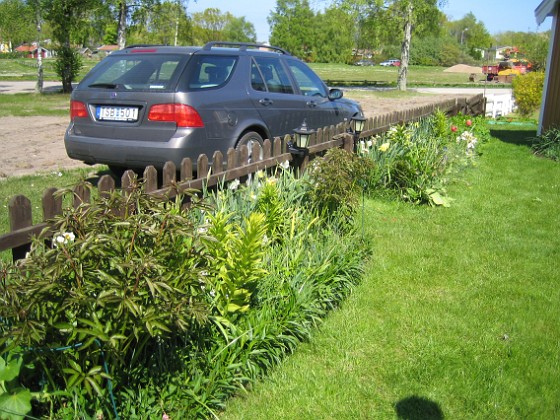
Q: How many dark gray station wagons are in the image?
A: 1